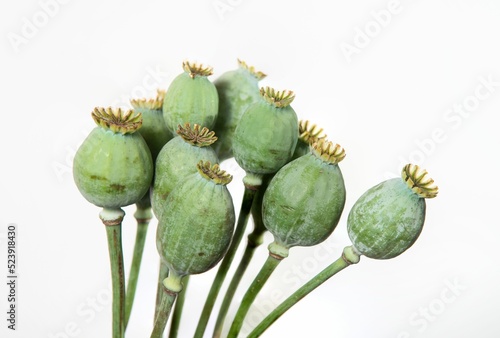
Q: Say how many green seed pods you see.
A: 10